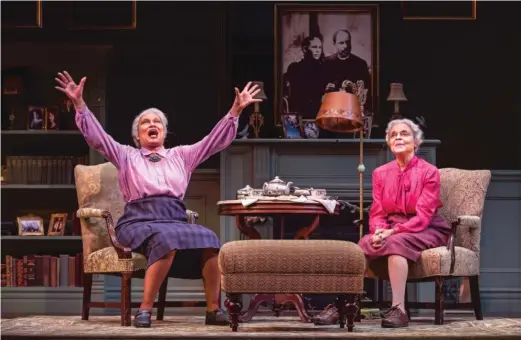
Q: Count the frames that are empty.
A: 3